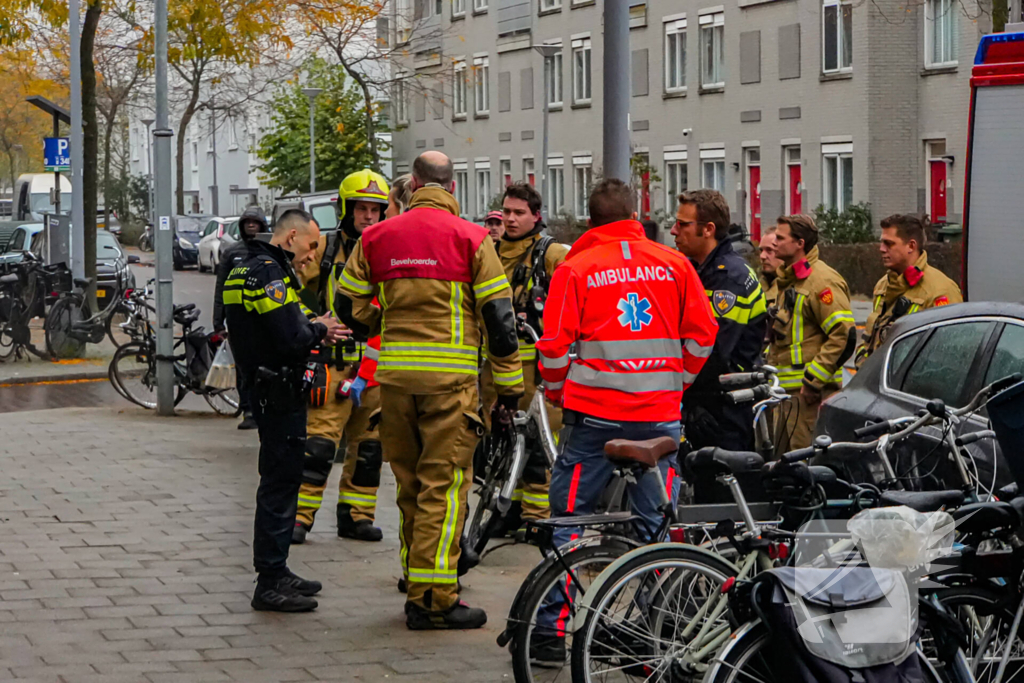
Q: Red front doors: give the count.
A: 6